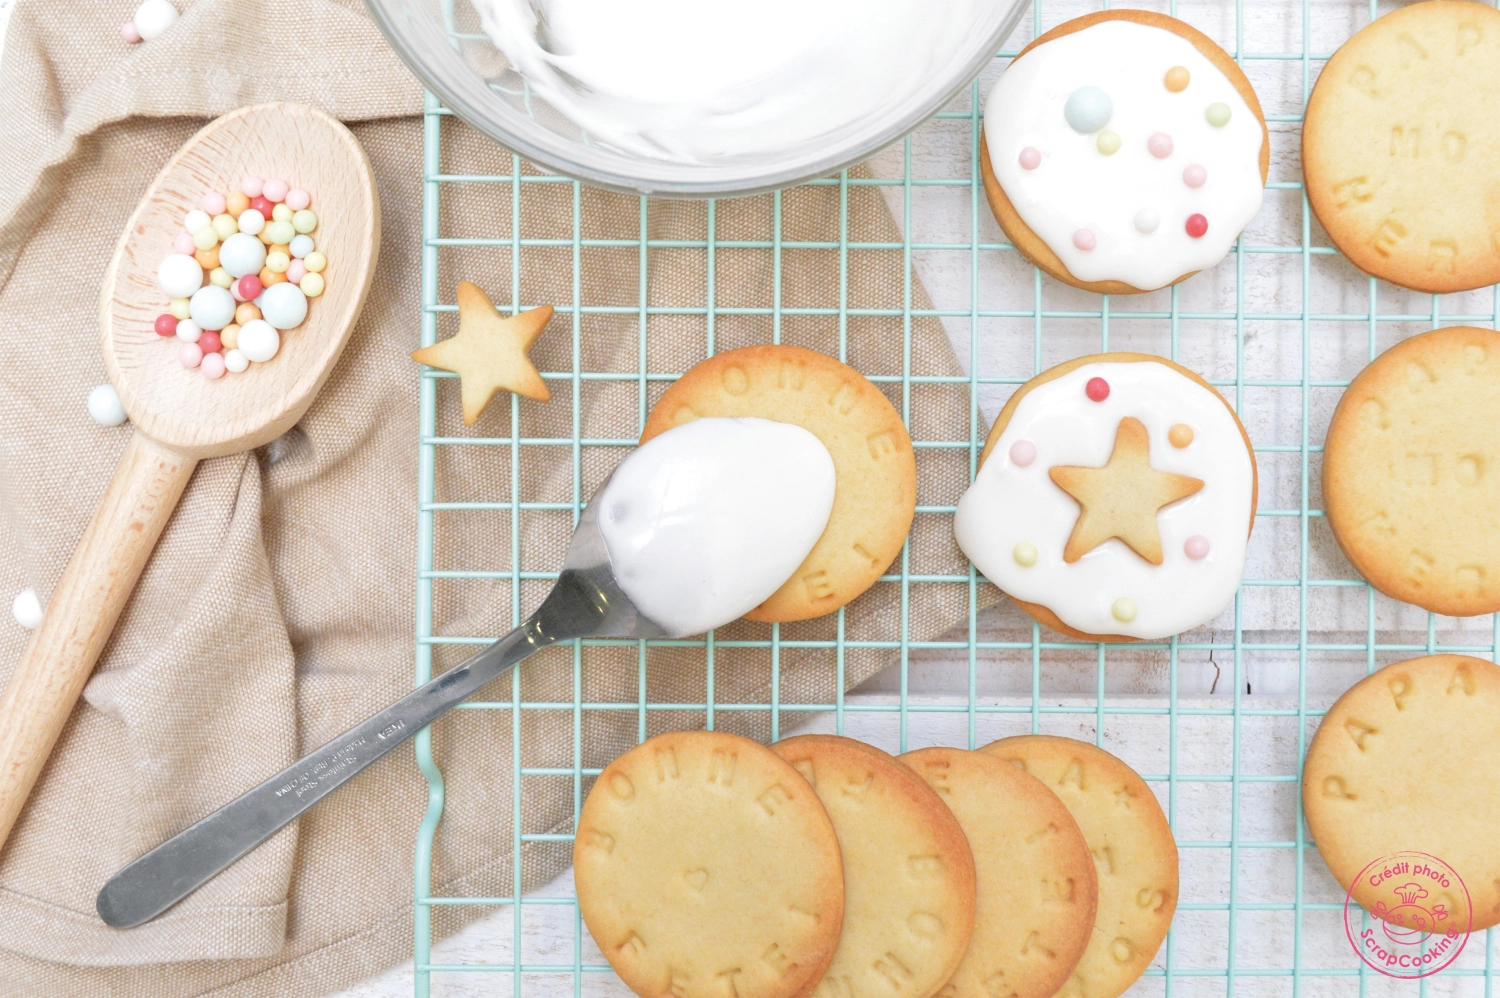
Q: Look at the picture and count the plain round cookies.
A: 8